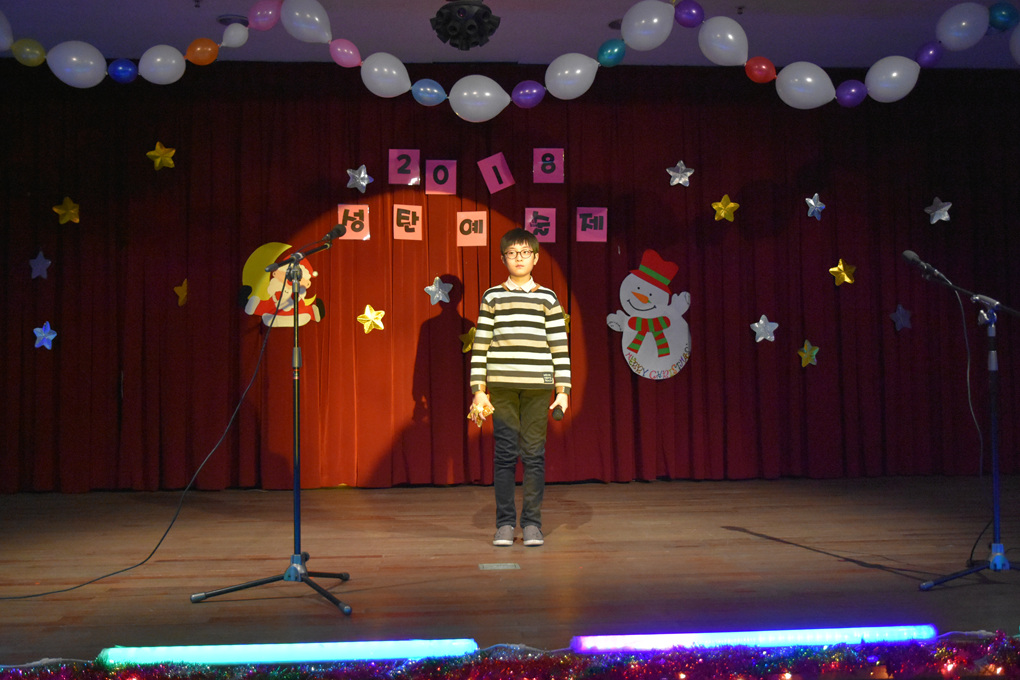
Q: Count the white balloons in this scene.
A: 14